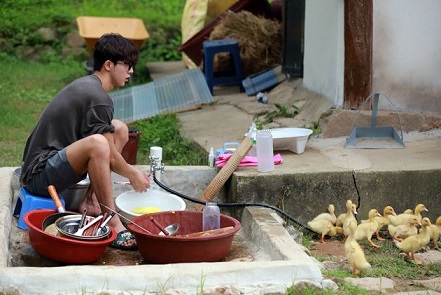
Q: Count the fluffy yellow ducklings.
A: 12